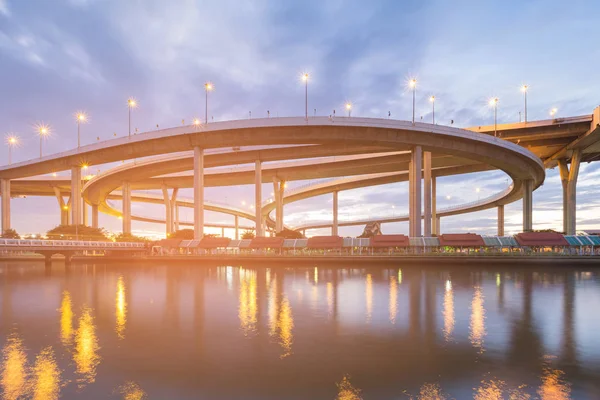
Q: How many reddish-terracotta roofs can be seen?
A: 7